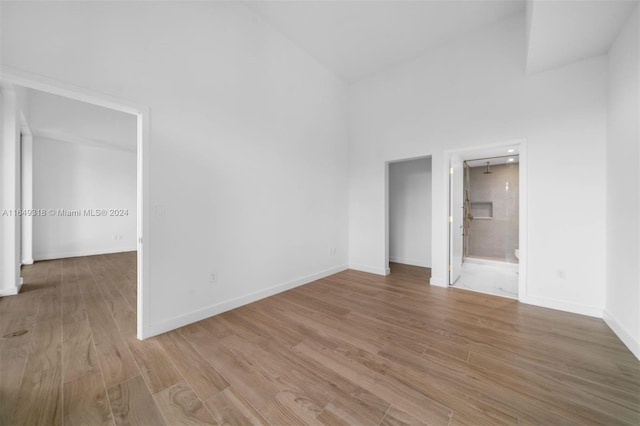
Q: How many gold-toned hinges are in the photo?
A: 3